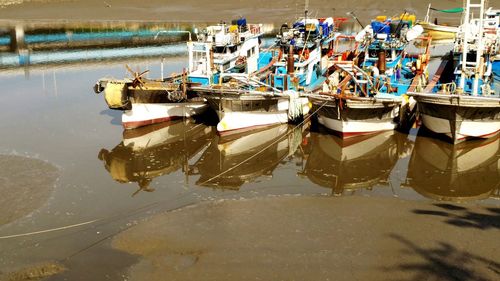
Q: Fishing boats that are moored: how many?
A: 4